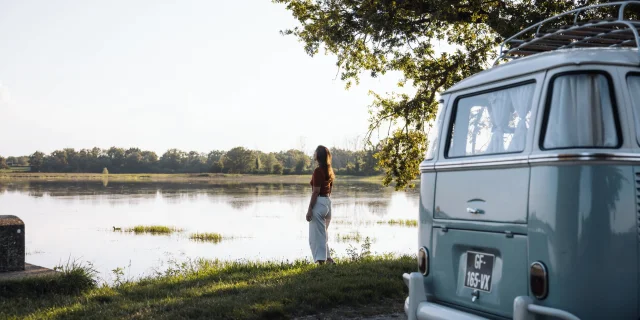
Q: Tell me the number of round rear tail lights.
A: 2